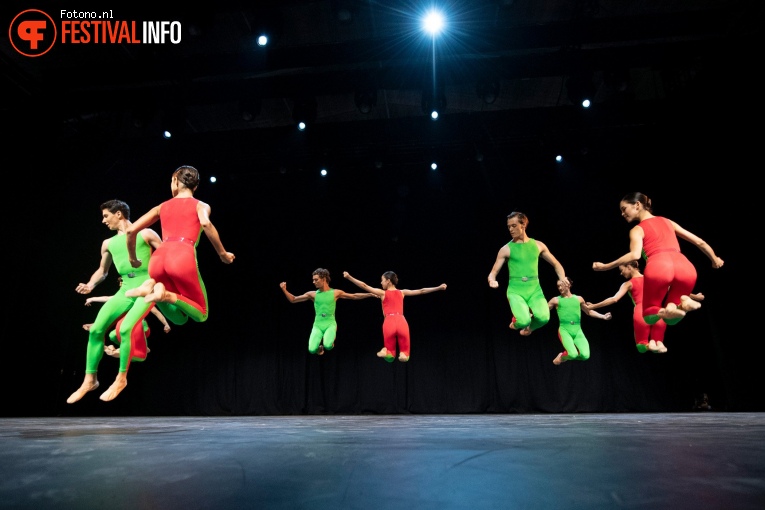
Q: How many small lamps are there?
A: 9